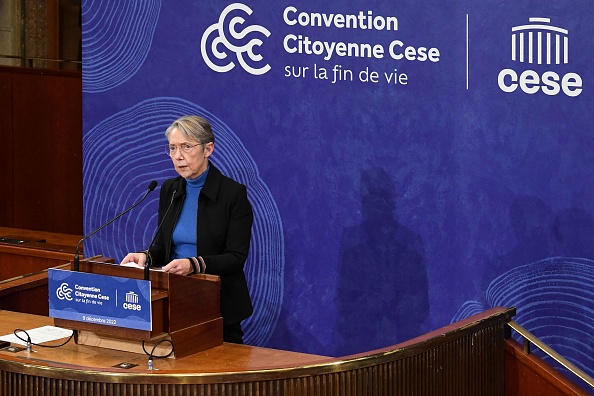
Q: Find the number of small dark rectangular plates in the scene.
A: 2